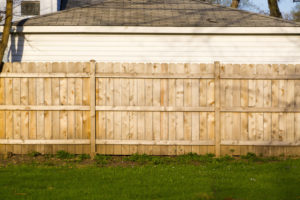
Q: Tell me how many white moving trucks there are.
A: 0